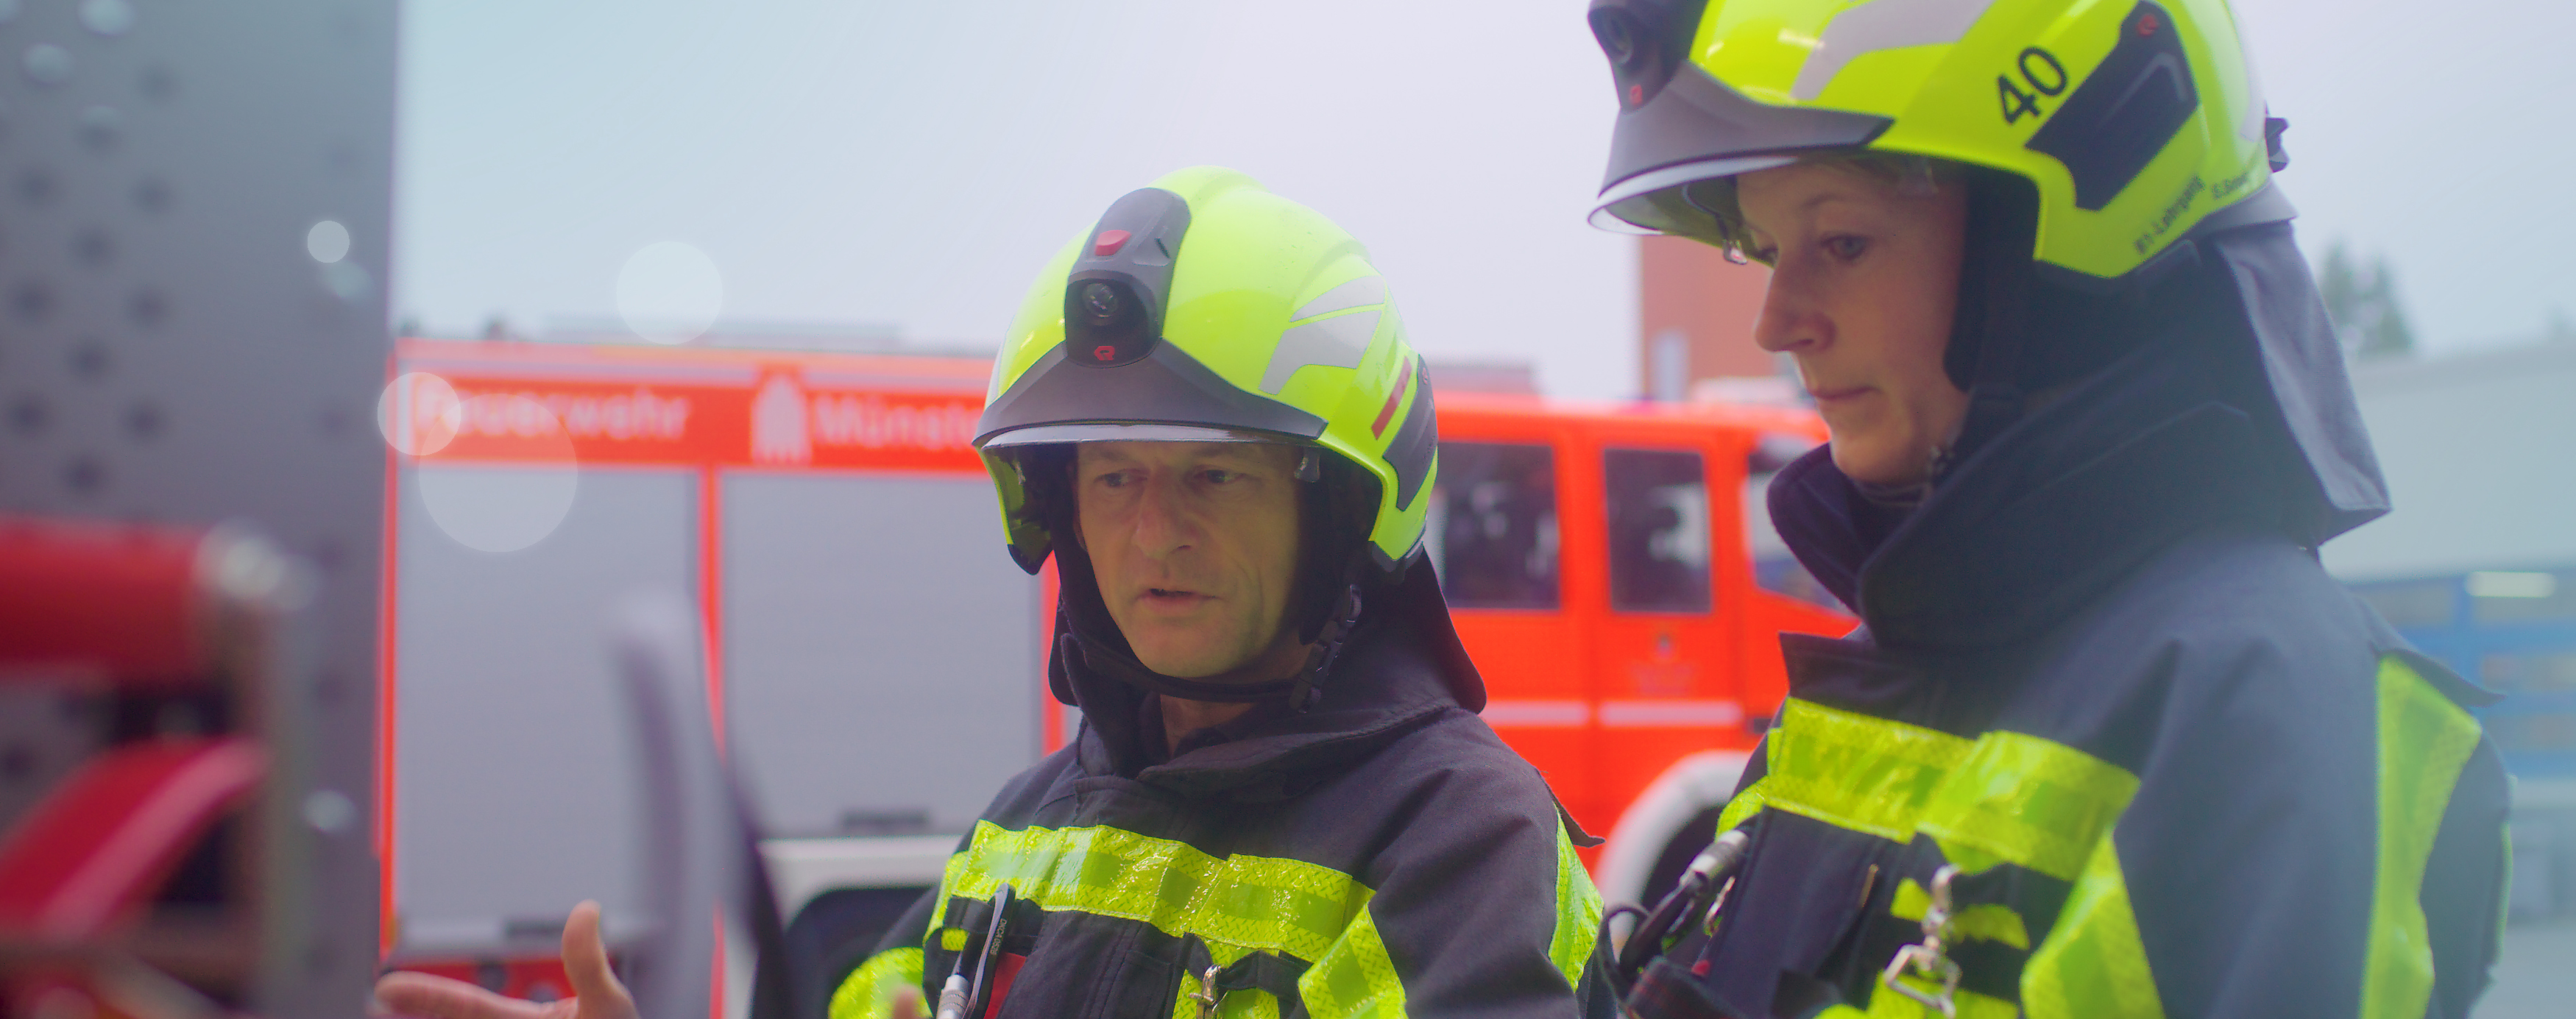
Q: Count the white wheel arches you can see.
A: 2